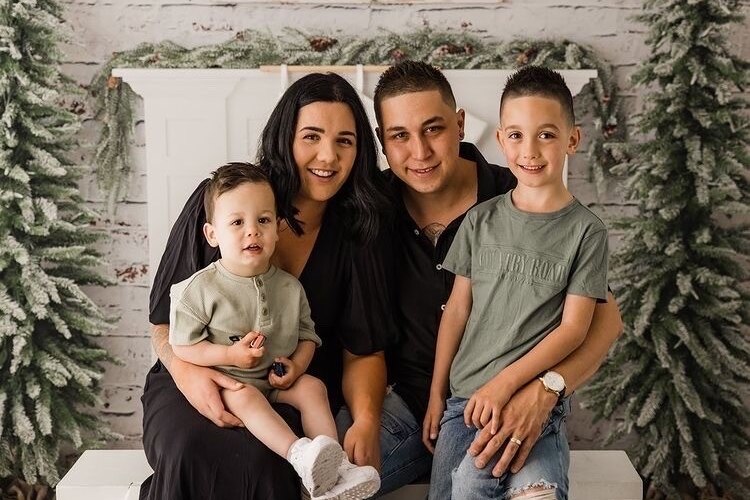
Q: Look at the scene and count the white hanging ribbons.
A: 2